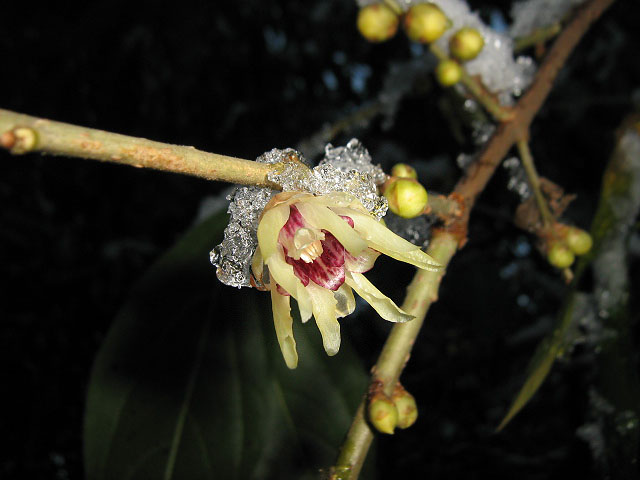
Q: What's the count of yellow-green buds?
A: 10